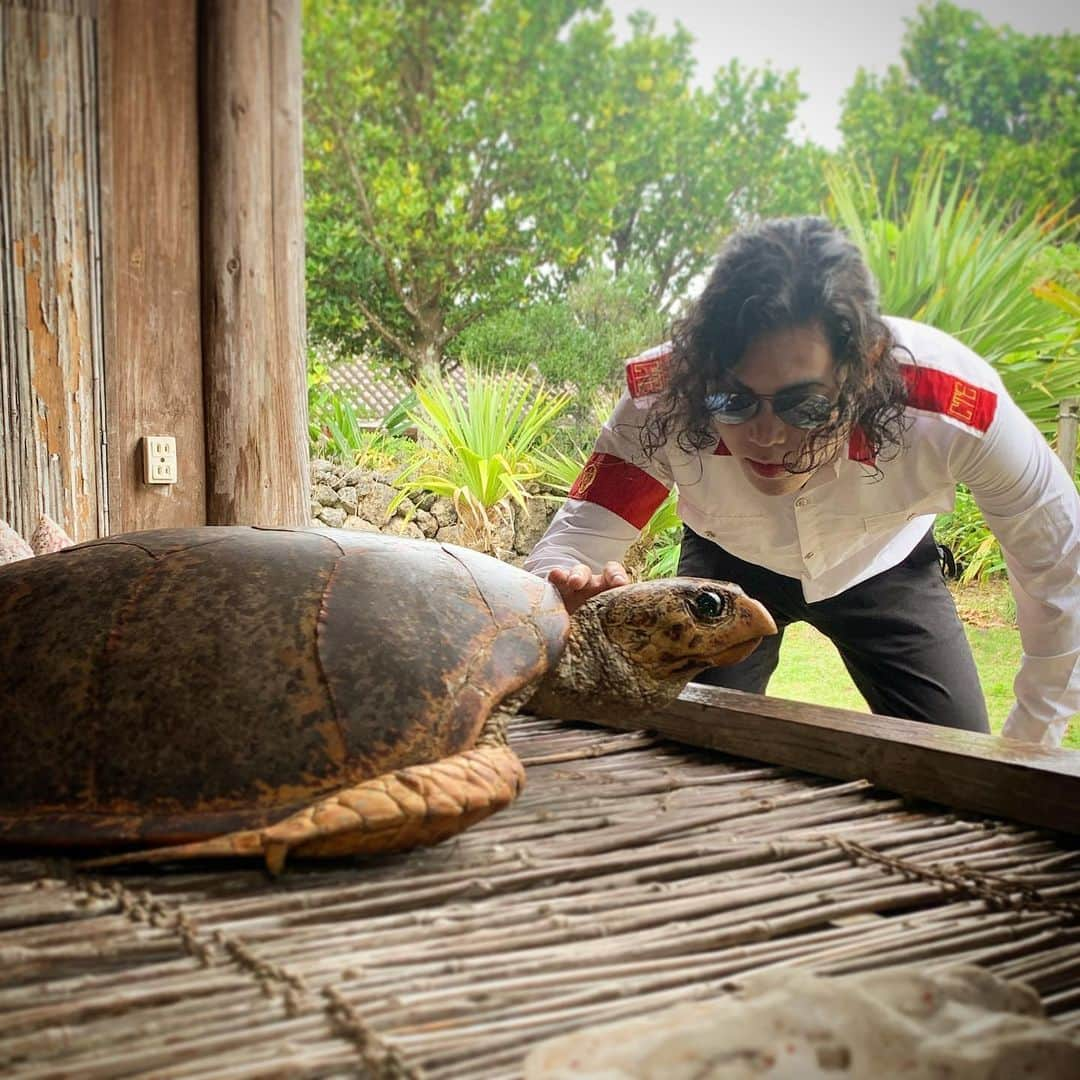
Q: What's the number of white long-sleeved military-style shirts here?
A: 1